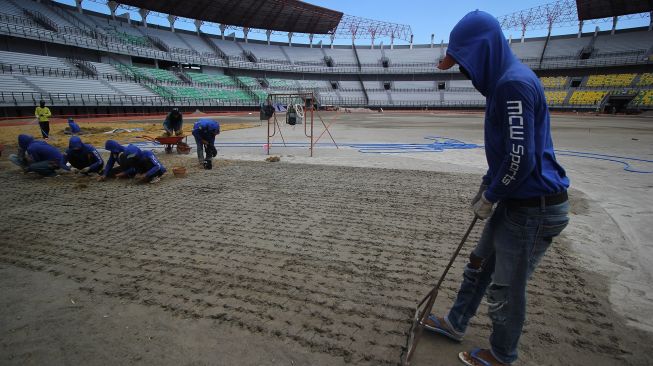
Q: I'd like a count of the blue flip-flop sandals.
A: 2